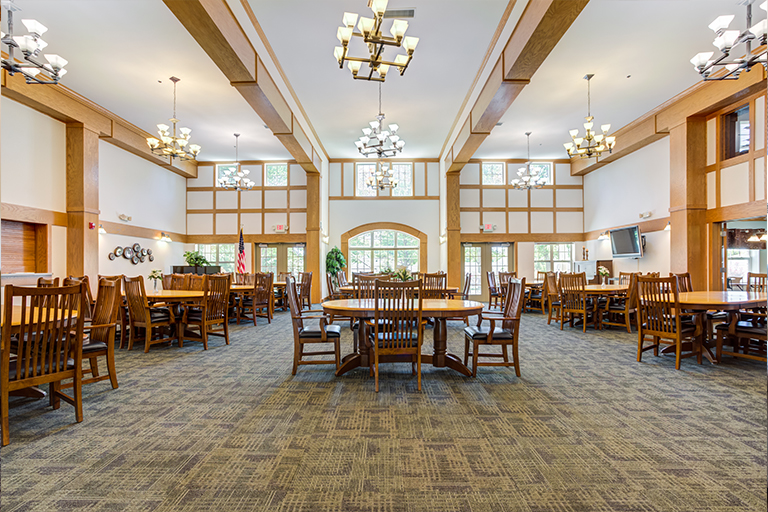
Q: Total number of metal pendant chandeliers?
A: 9